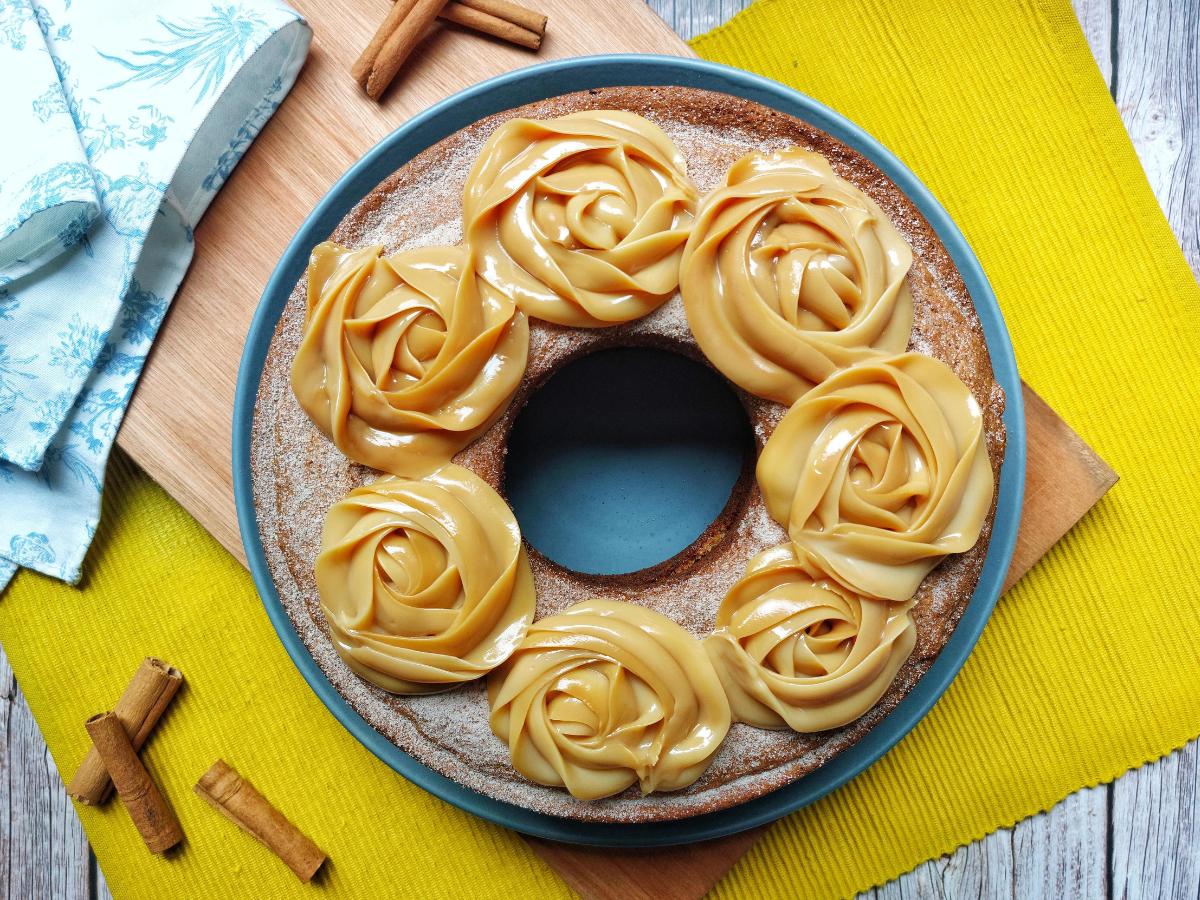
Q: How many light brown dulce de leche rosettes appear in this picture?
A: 7